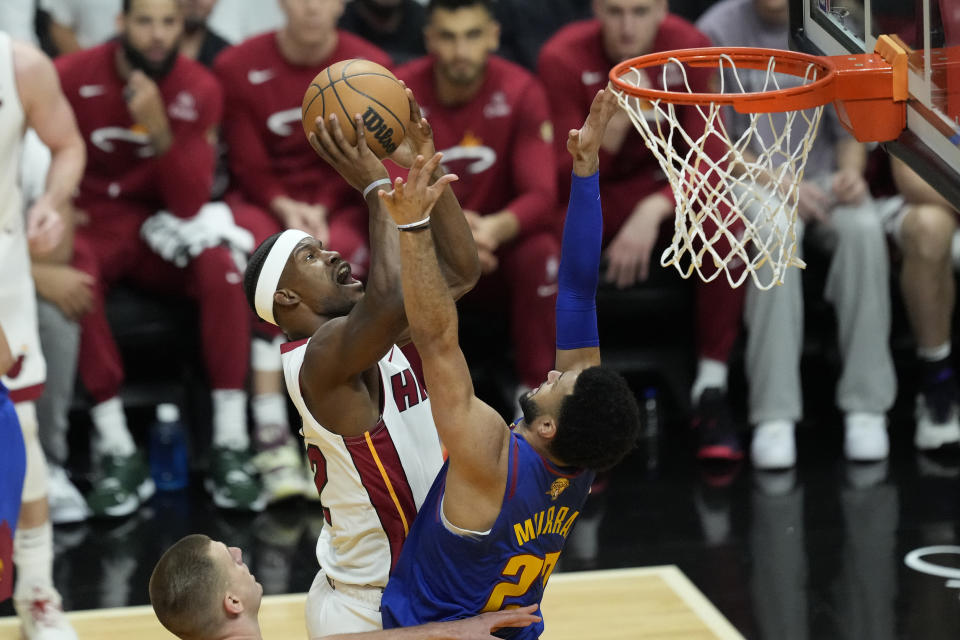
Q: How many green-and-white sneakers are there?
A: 2